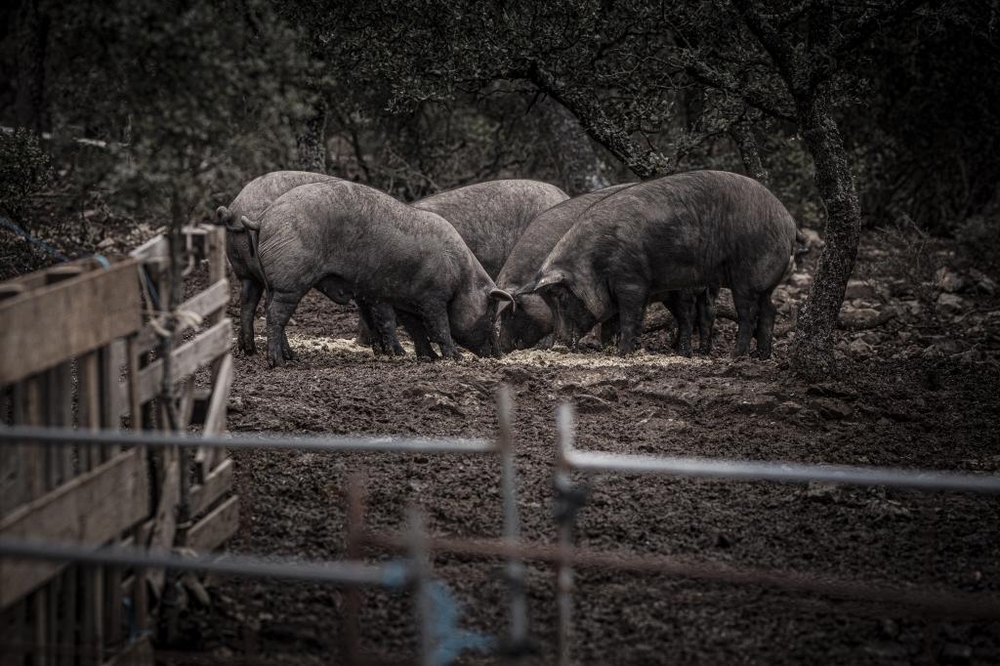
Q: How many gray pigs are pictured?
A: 5